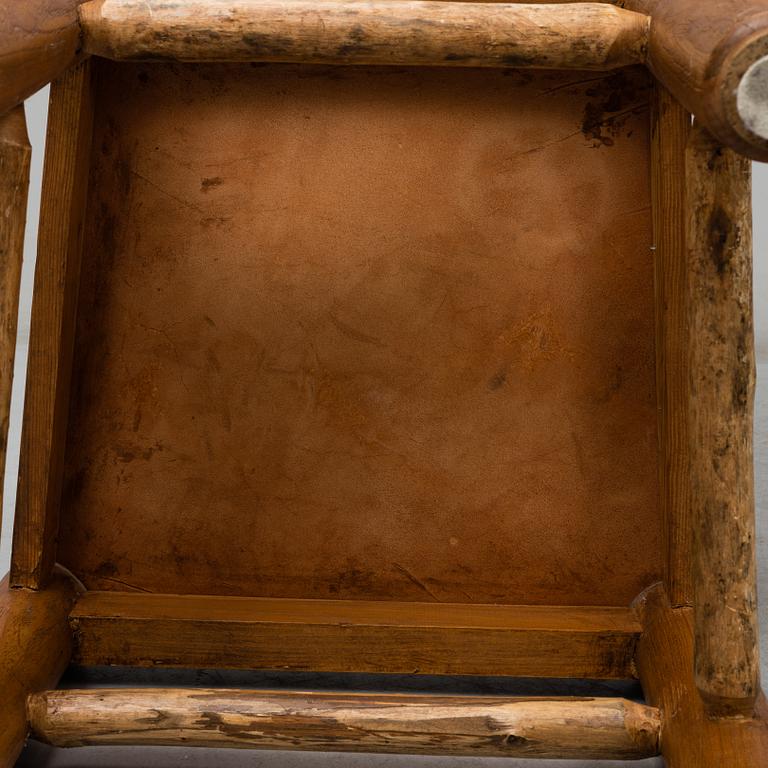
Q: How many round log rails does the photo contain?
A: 4